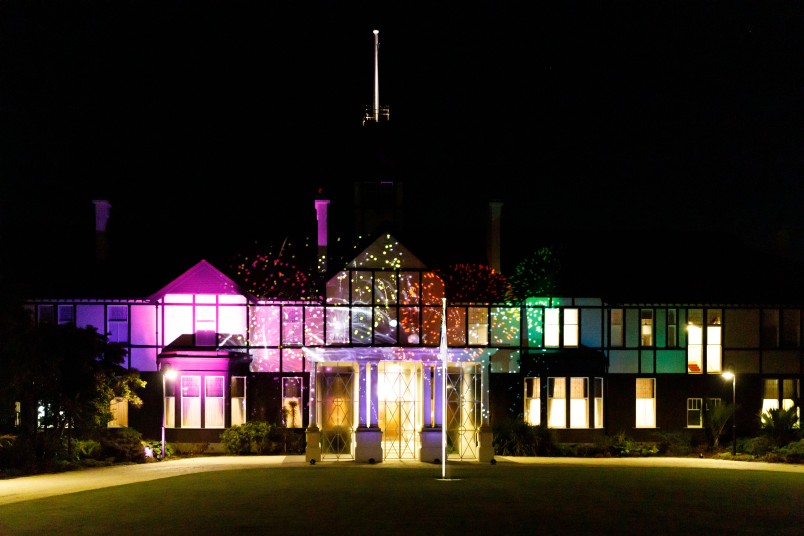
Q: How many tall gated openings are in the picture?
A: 3